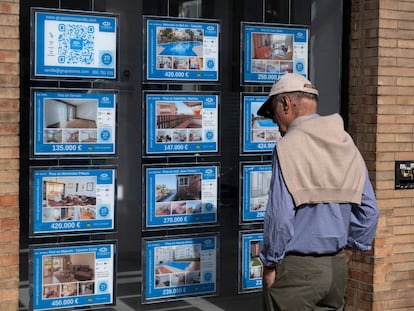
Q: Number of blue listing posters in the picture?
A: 12